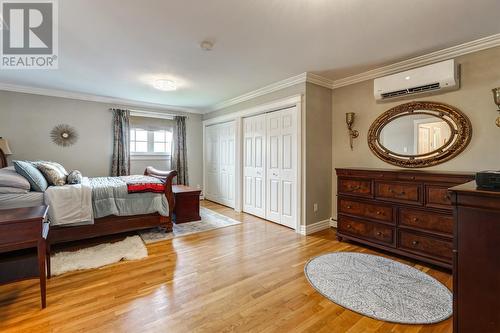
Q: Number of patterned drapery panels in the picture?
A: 2